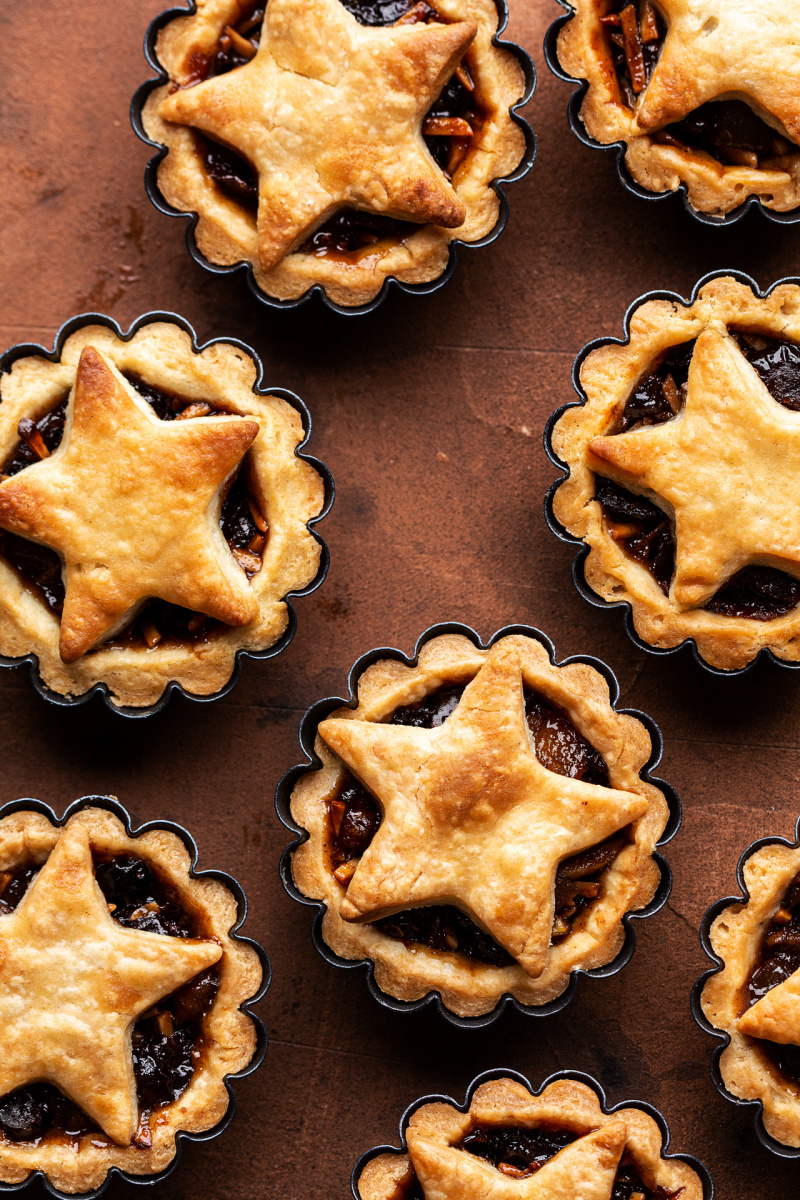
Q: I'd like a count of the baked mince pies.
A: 8